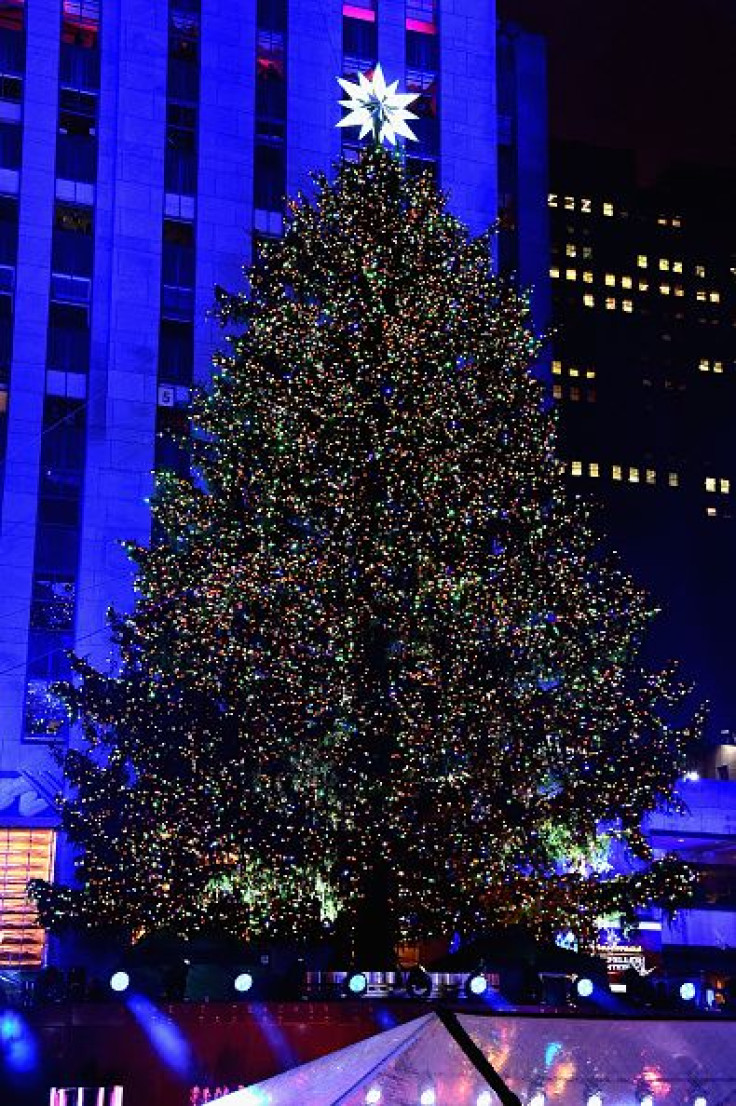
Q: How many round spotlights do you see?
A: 6